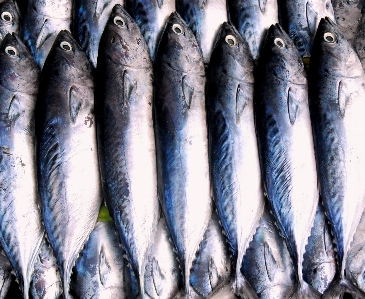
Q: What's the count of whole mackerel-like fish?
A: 7